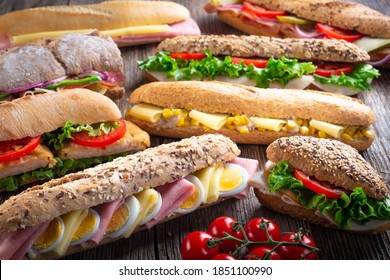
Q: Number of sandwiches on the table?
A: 8